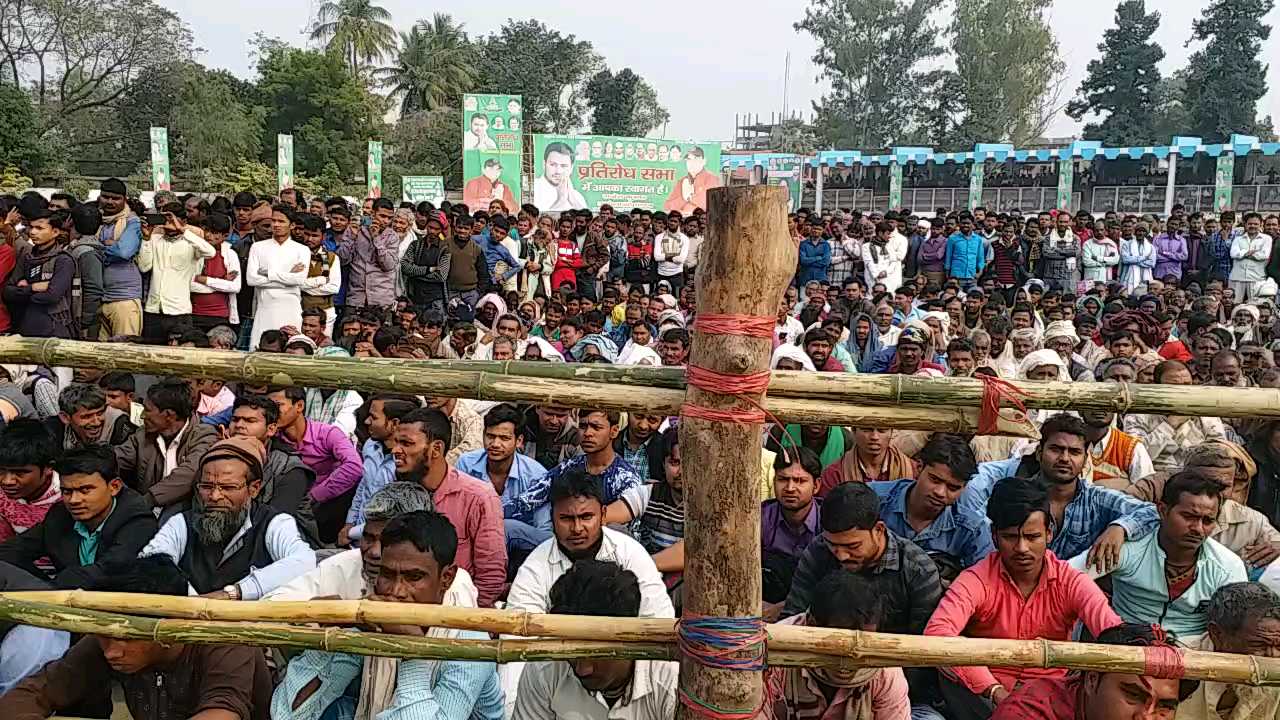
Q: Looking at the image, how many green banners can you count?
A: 11